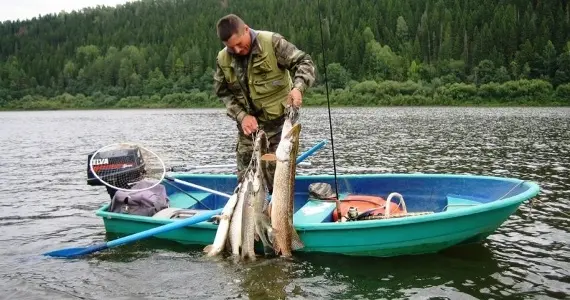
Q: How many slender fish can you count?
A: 5